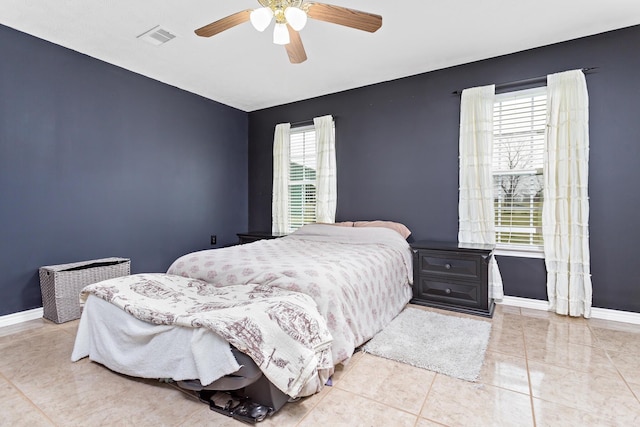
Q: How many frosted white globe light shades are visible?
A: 3